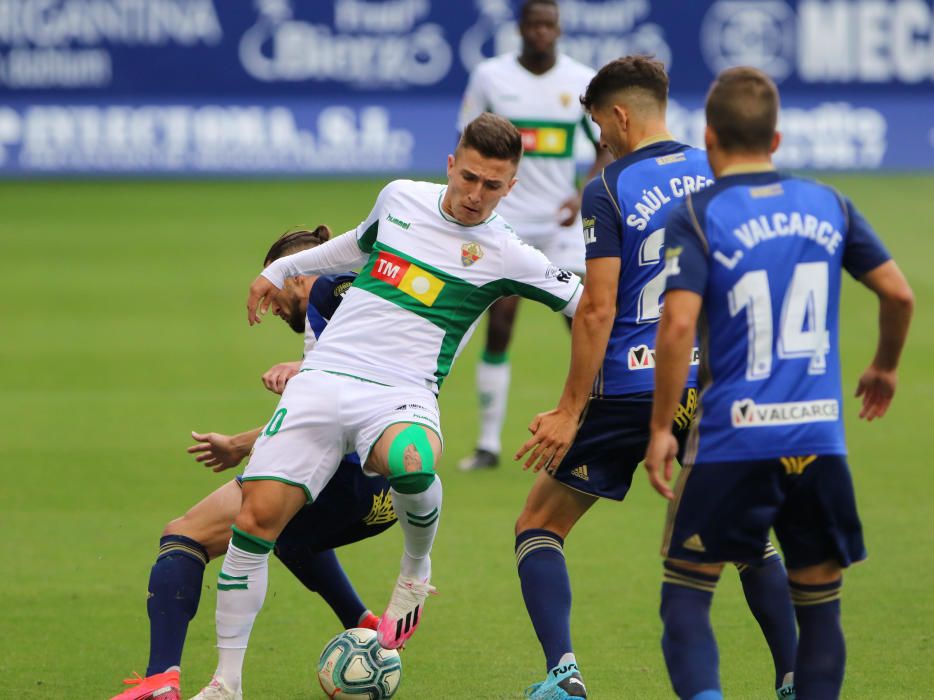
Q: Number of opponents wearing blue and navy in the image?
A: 3